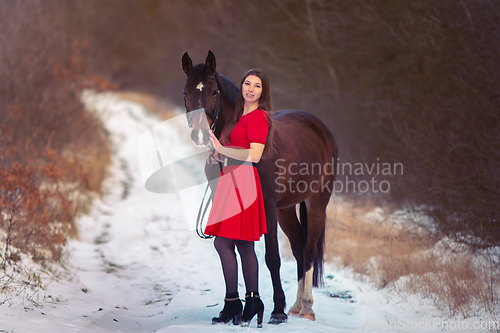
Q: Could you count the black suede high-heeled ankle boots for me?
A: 2